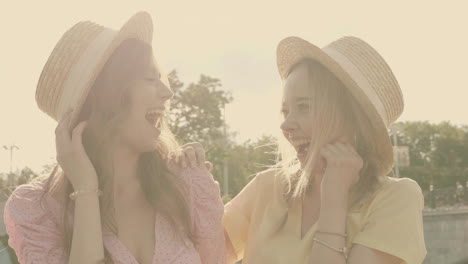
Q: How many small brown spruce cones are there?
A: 0